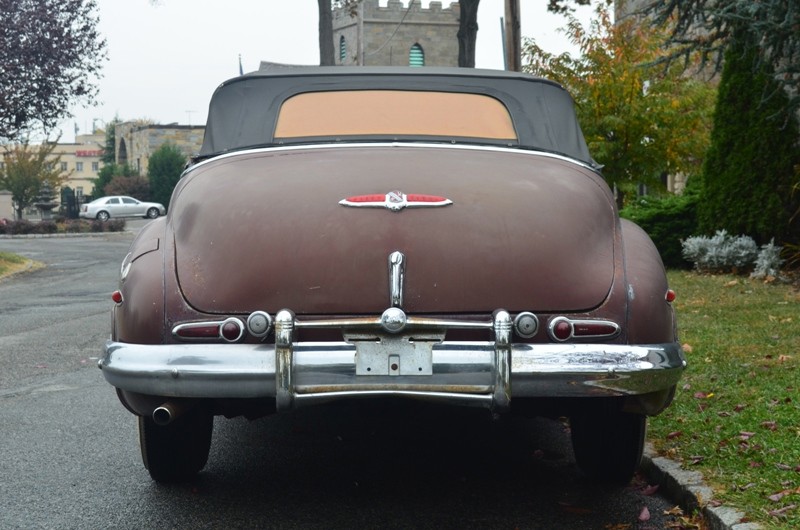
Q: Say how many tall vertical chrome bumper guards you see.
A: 2